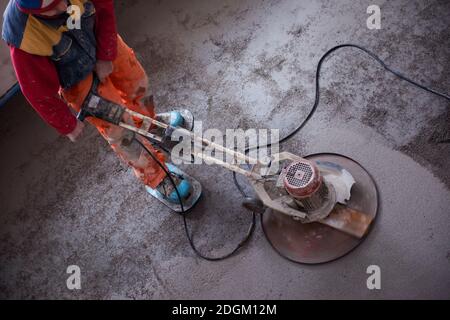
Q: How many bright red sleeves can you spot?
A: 2